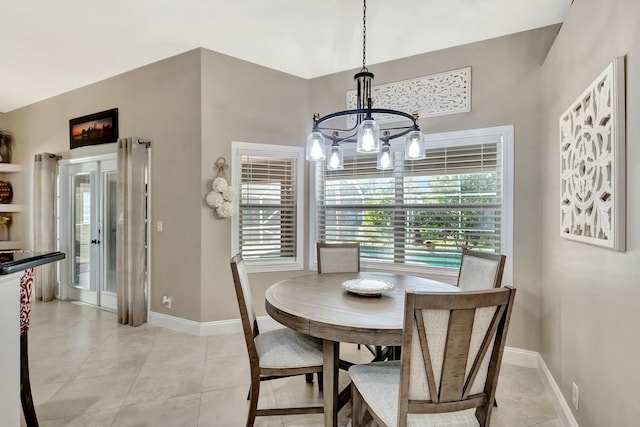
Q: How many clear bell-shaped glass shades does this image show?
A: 5